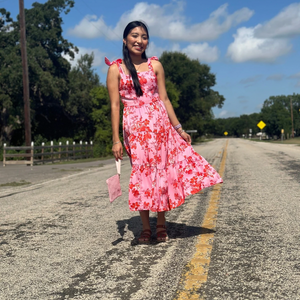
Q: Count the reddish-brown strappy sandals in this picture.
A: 2